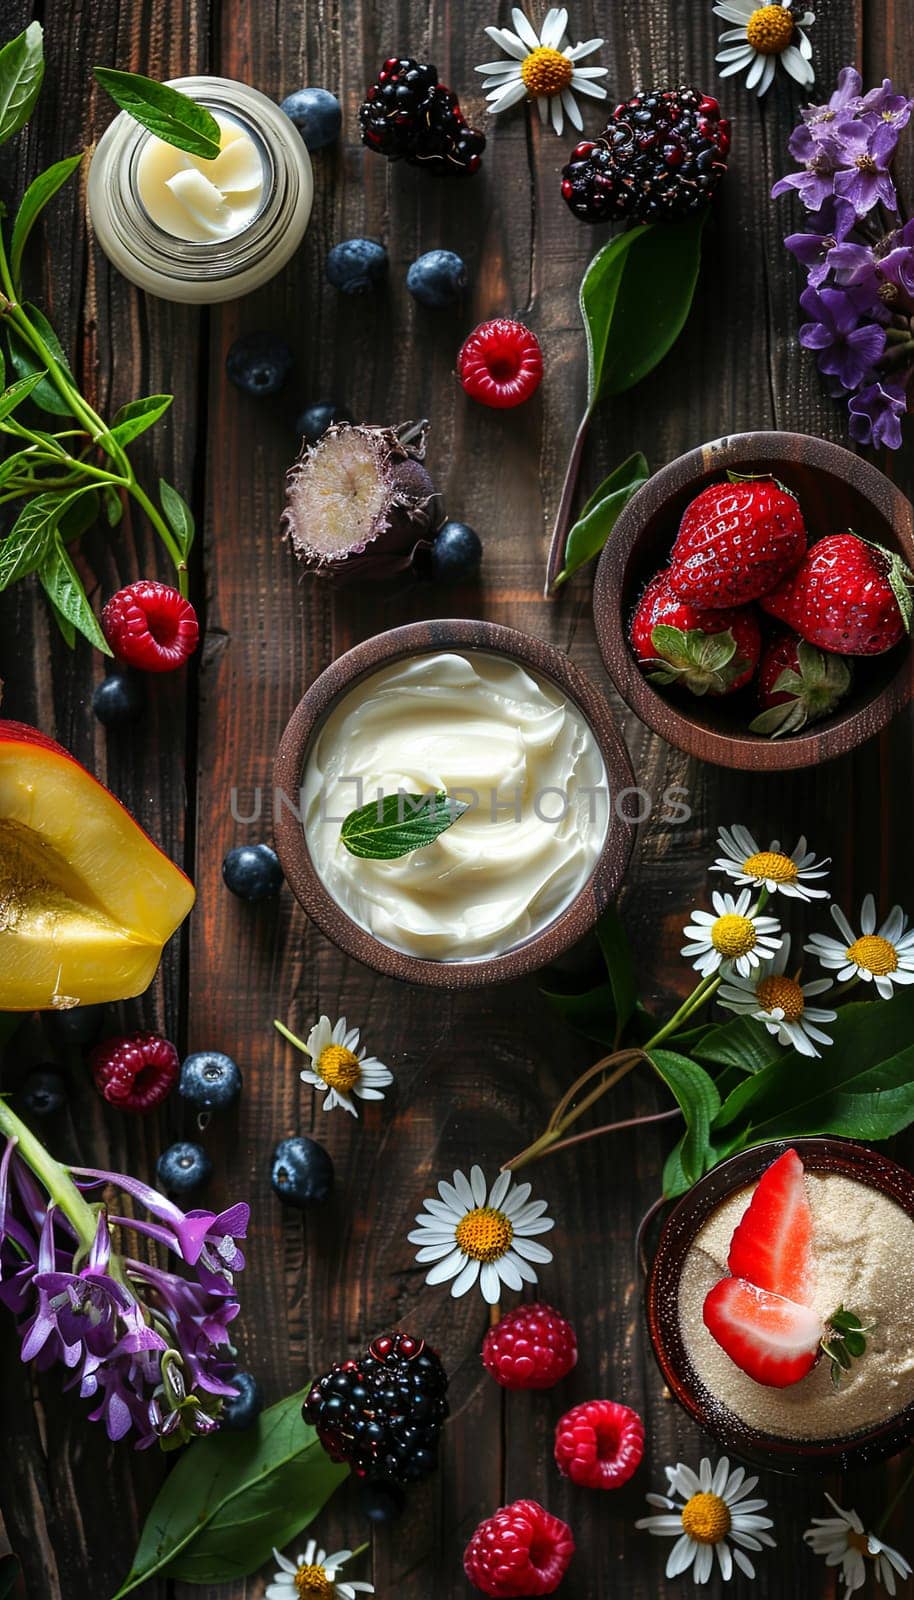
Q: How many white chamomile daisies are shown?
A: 11